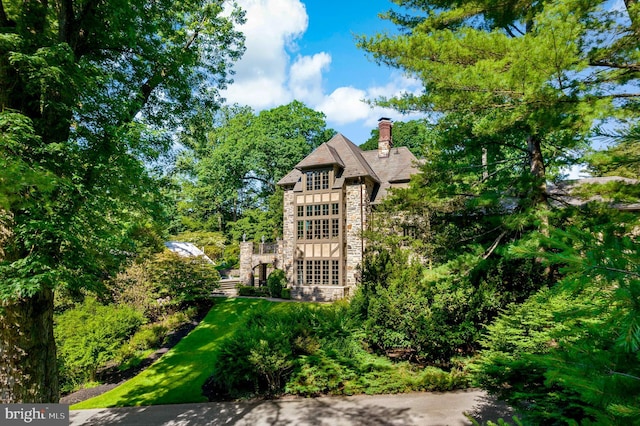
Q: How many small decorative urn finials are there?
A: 3